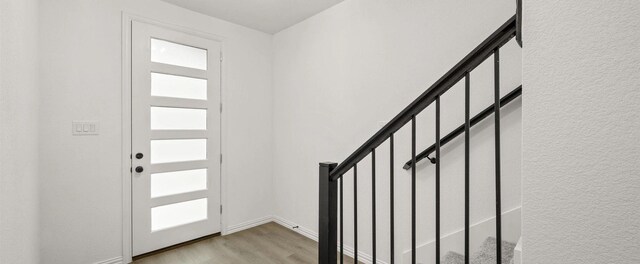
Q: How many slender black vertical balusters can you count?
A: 8